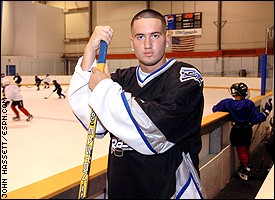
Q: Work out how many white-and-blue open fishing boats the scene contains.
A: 0